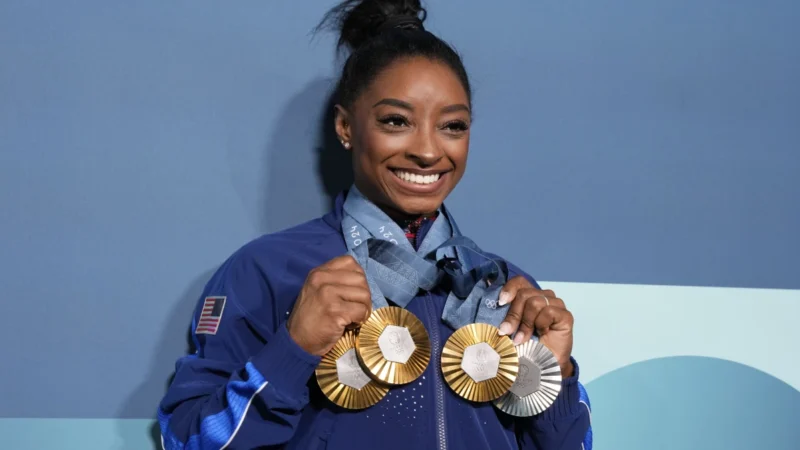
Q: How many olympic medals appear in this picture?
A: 4